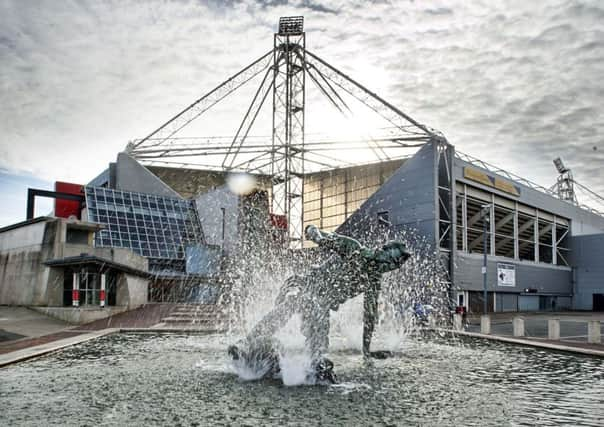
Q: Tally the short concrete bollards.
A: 5